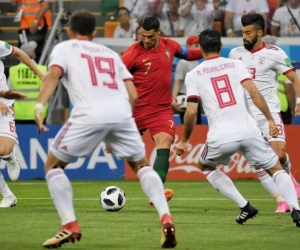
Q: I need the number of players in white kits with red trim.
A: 4